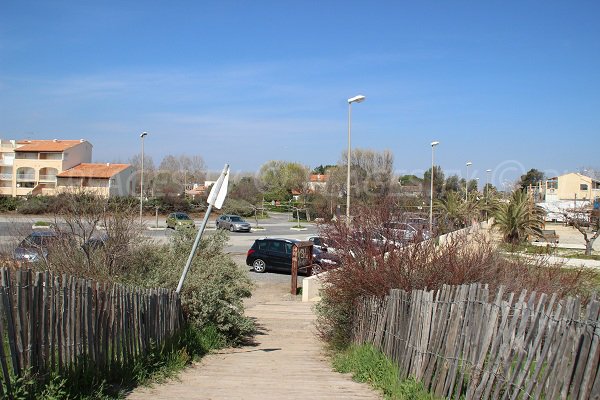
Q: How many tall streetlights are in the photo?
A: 5